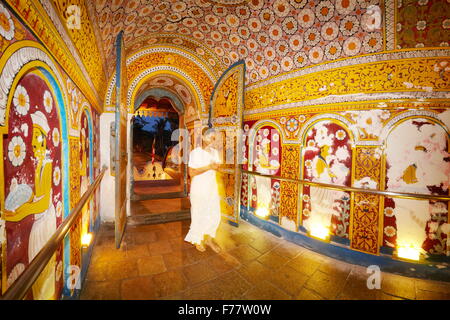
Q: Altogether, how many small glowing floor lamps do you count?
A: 4